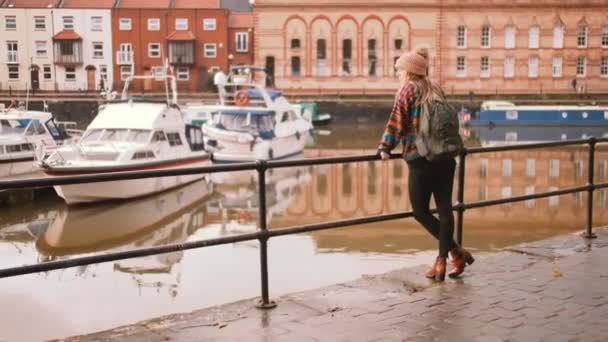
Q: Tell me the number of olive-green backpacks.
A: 1